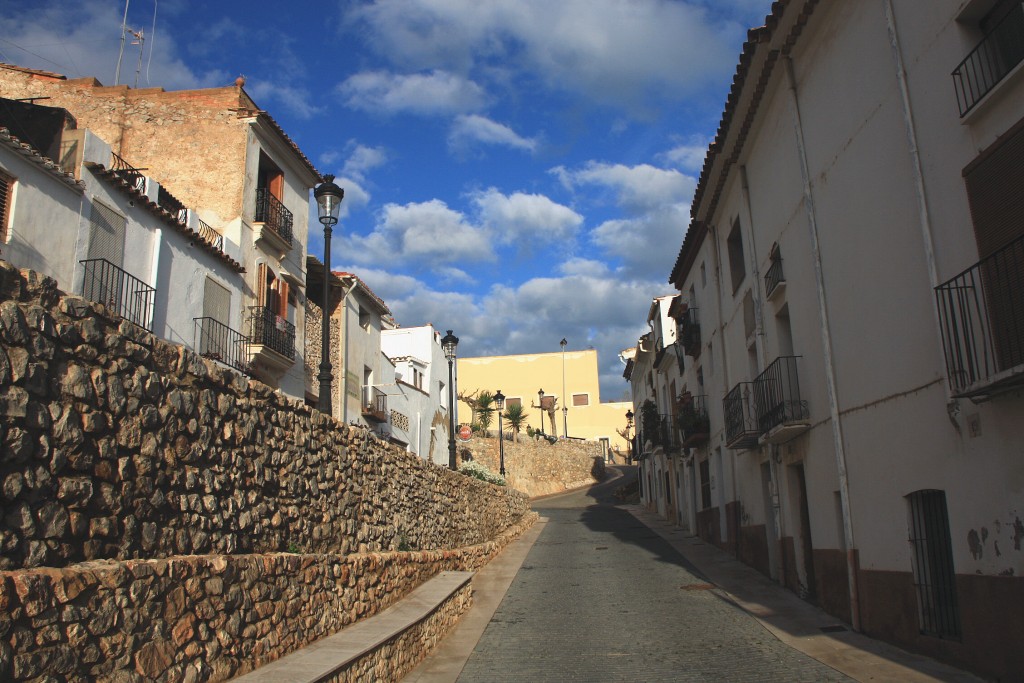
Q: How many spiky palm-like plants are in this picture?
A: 2